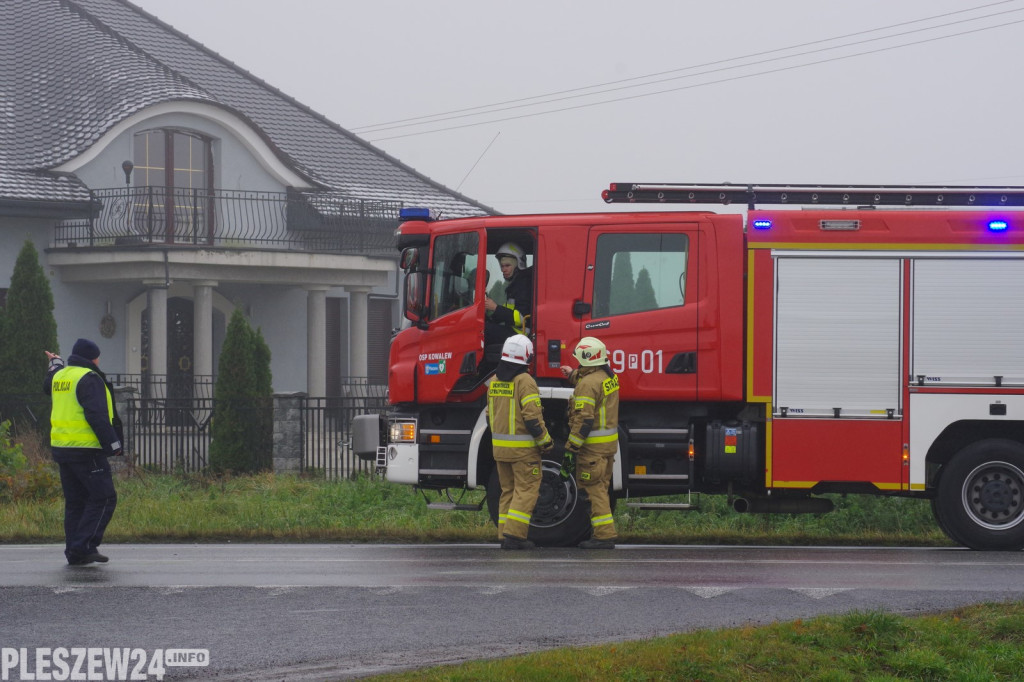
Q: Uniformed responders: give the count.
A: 4